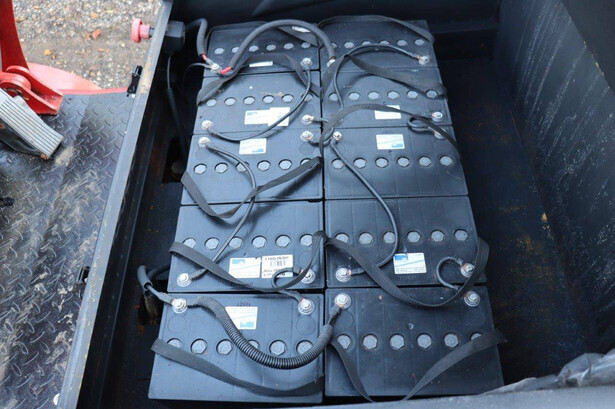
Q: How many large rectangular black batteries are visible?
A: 10